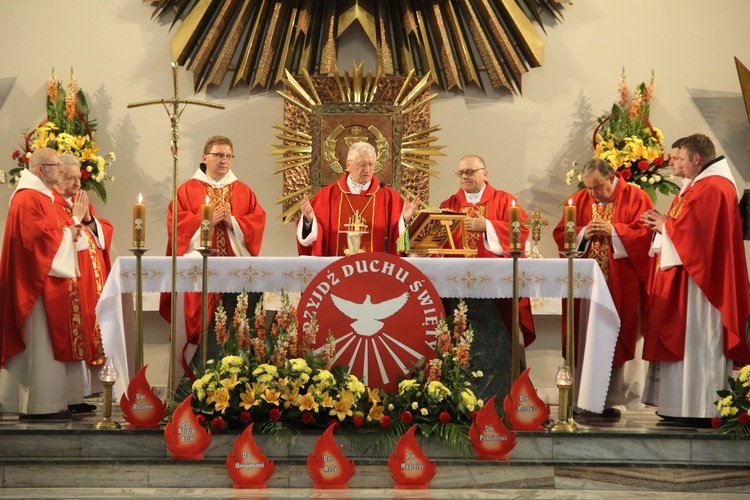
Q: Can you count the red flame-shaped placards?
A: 7